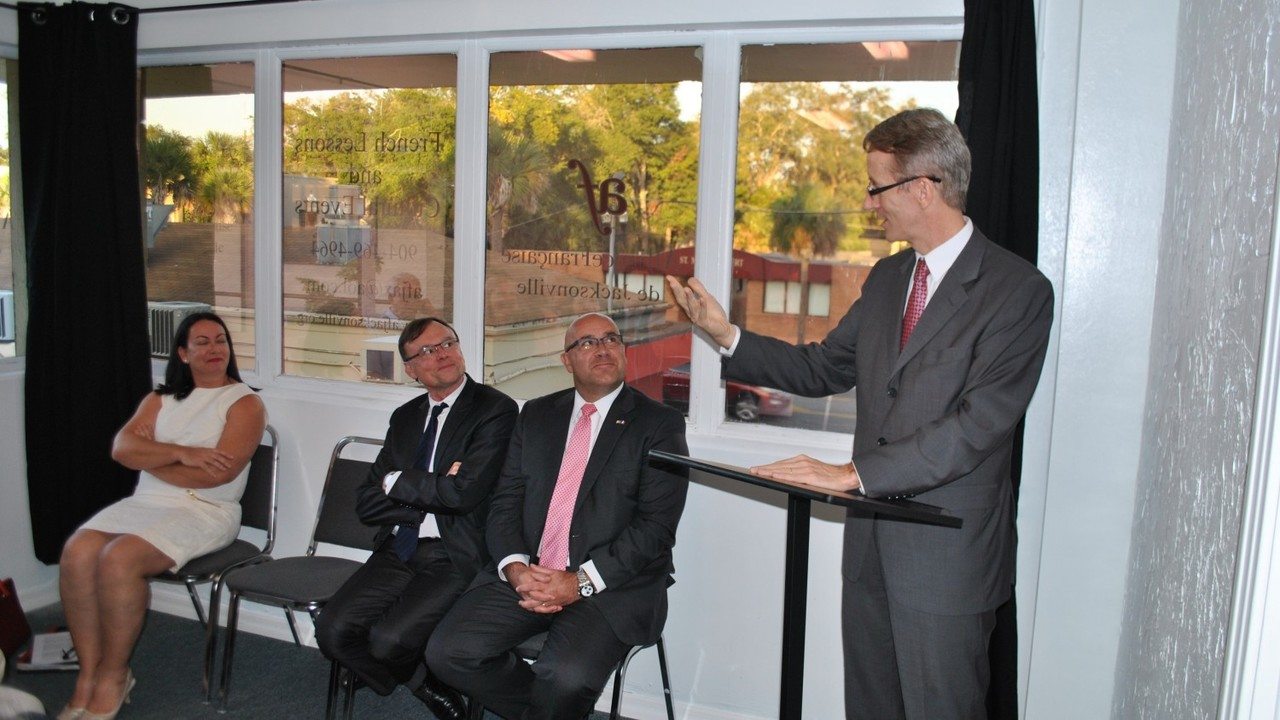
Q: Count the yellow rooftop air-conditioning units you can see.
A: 0